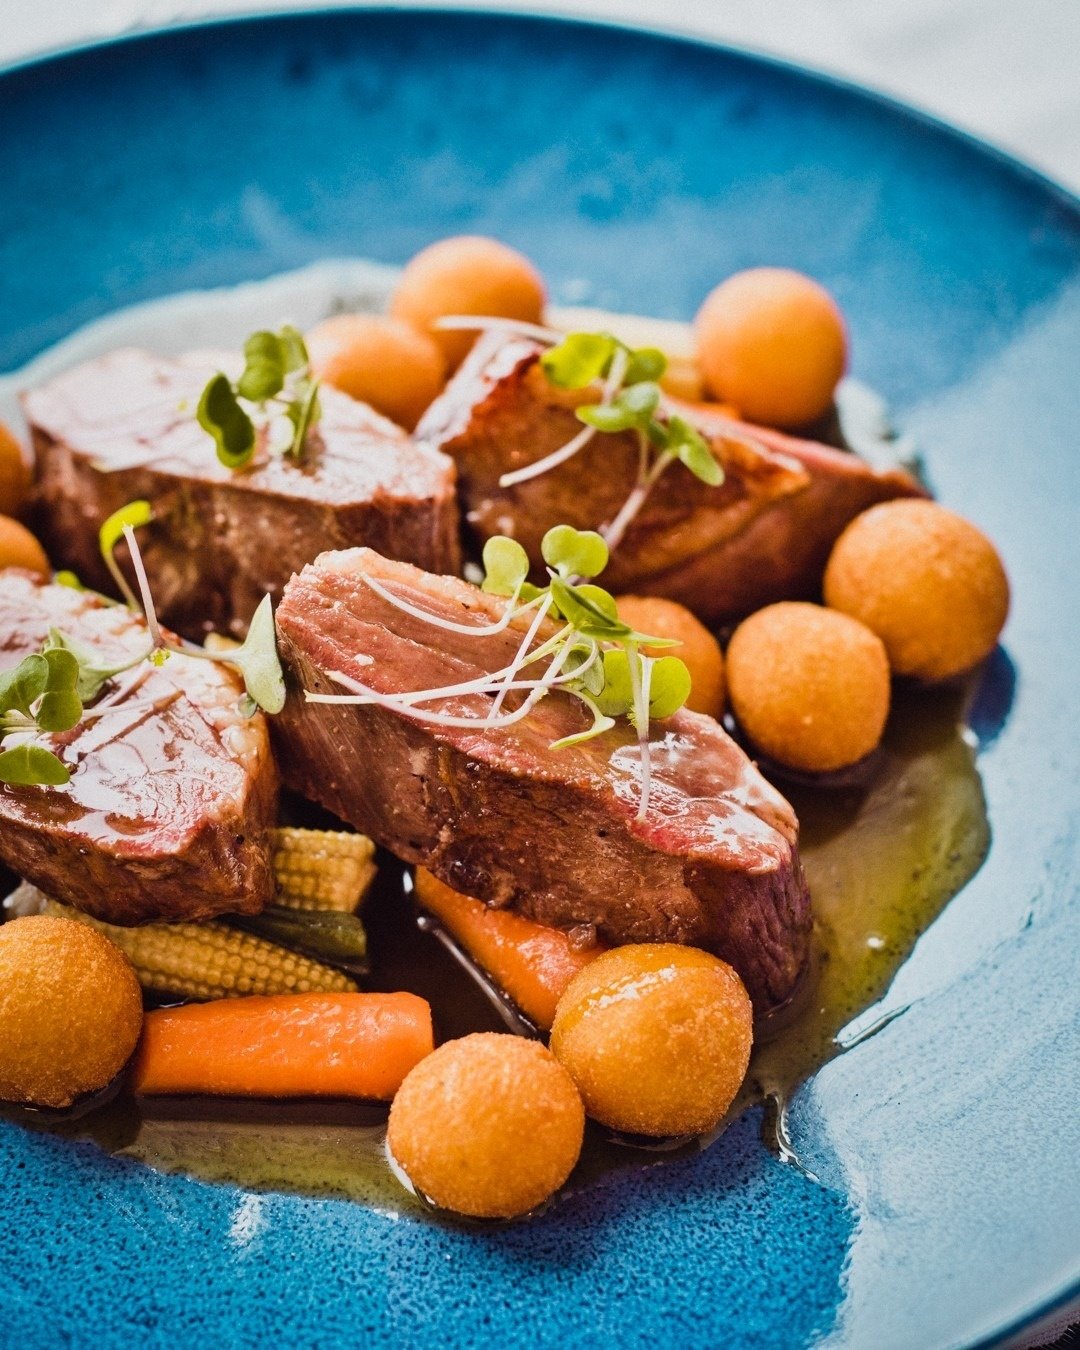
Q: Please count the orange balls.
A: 11